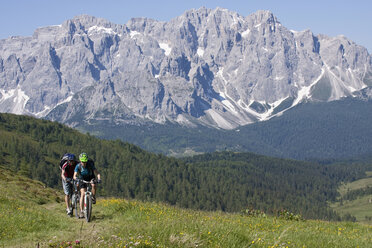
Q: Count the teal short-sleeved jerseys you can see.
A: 1